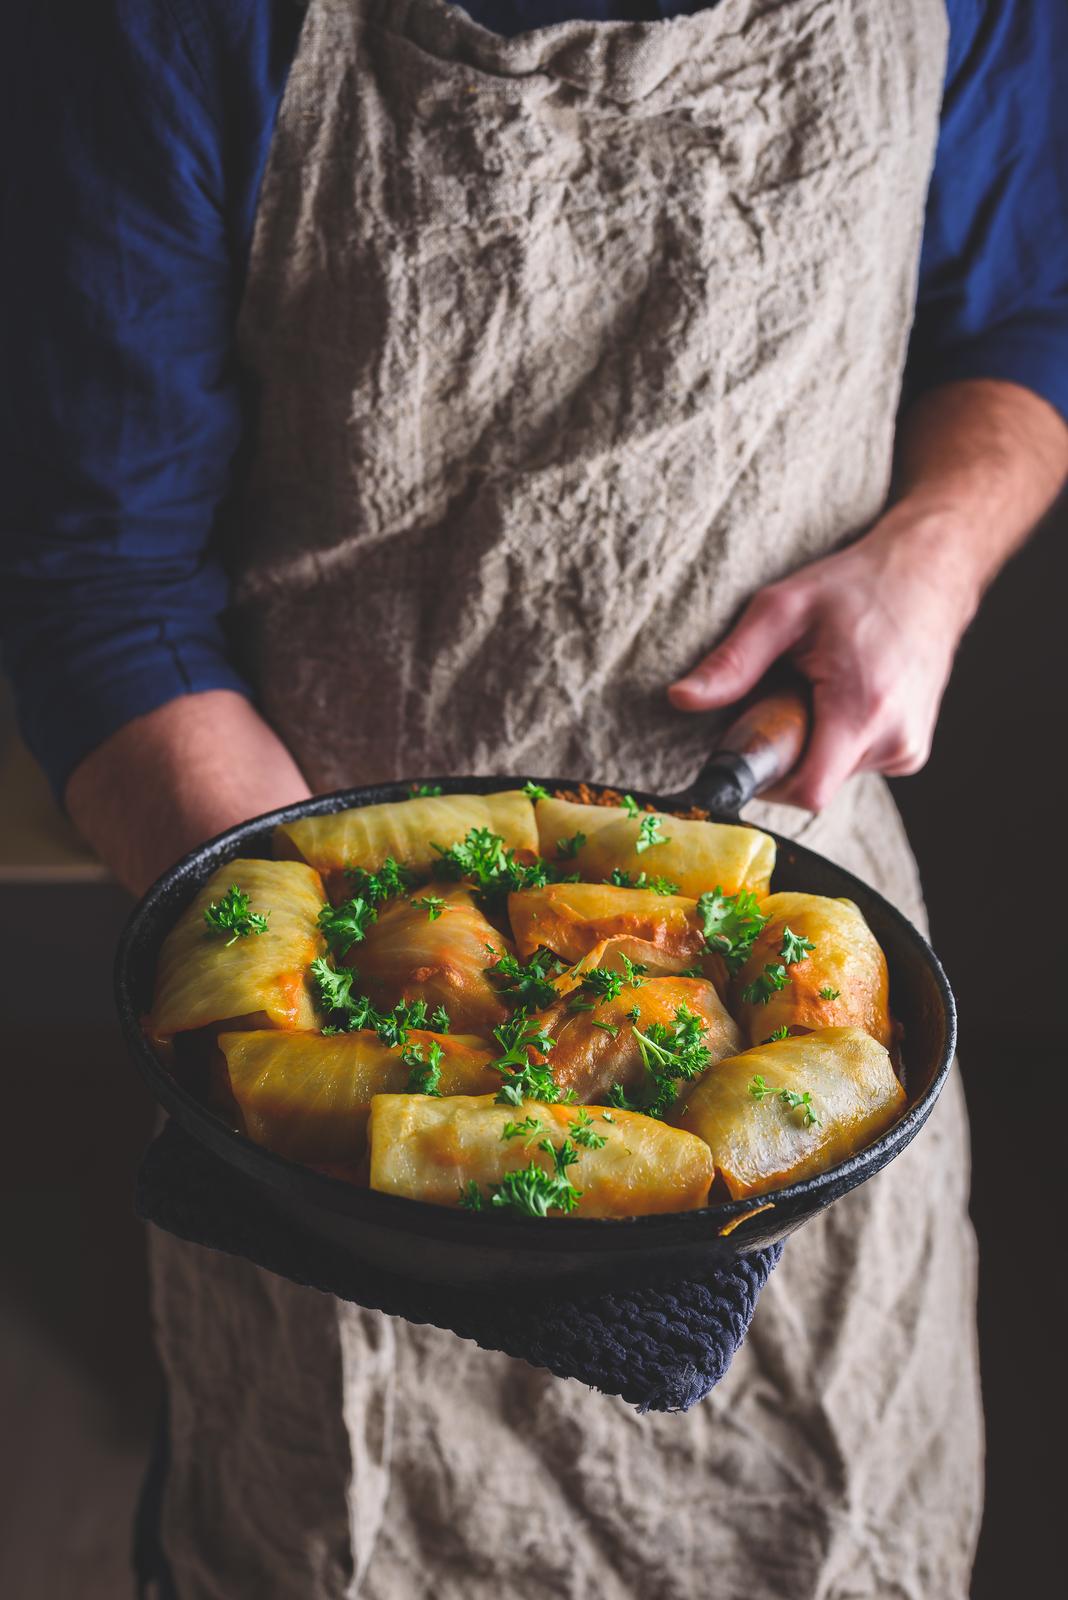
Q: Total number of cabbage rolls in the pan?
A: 10